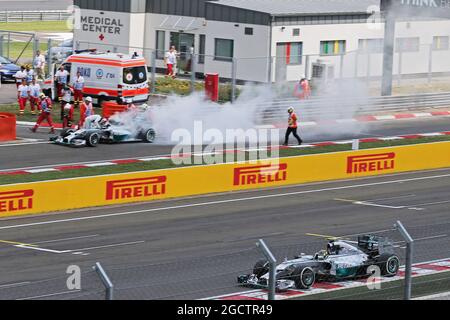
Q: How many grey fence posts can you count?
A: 3